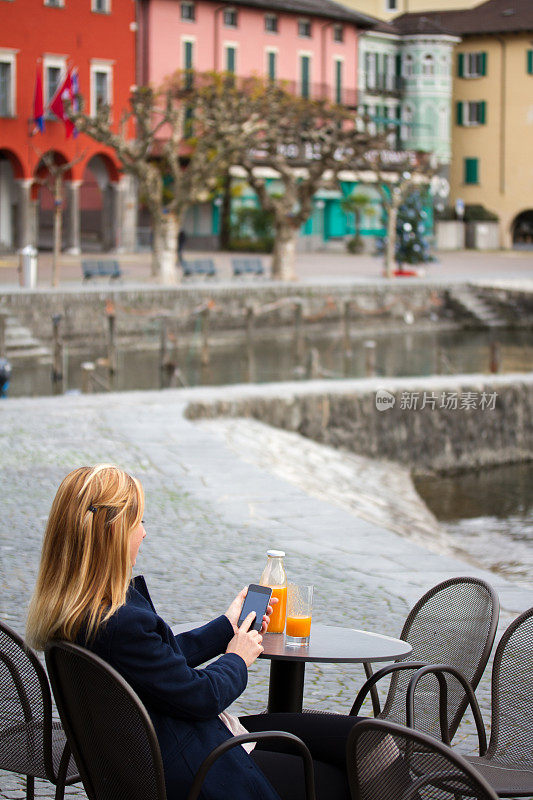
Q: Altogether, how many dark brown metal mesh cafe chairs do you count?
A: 5